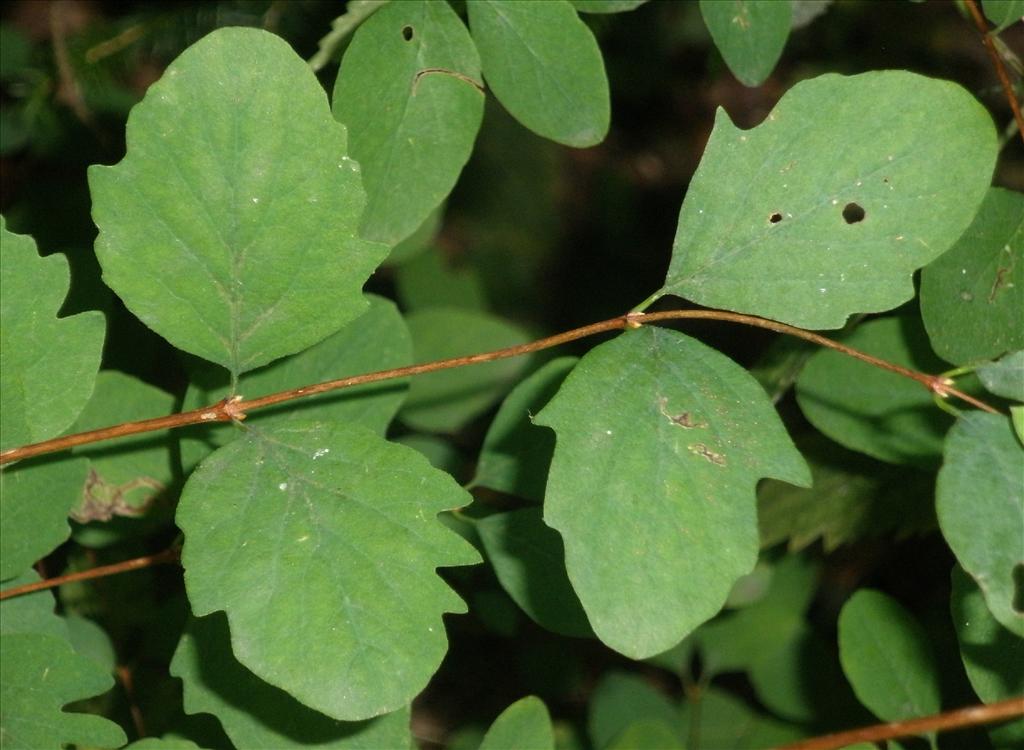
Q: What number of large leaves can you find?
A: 4